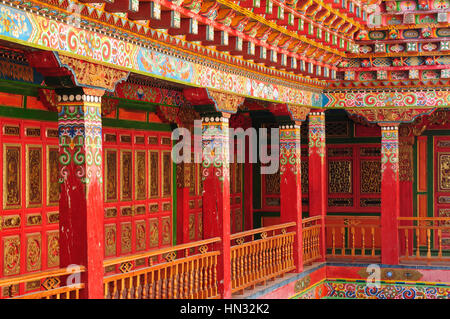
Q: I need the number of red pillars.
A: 5